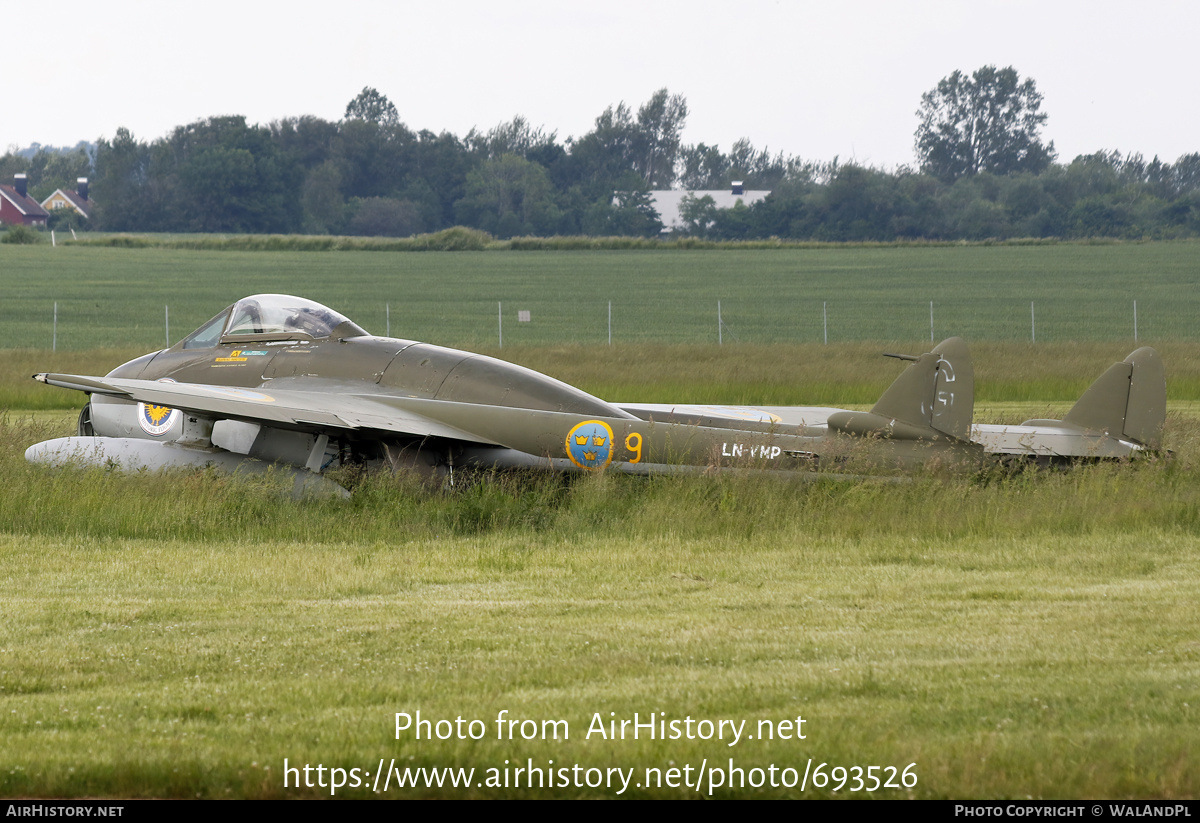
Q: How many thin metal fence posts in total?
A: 10